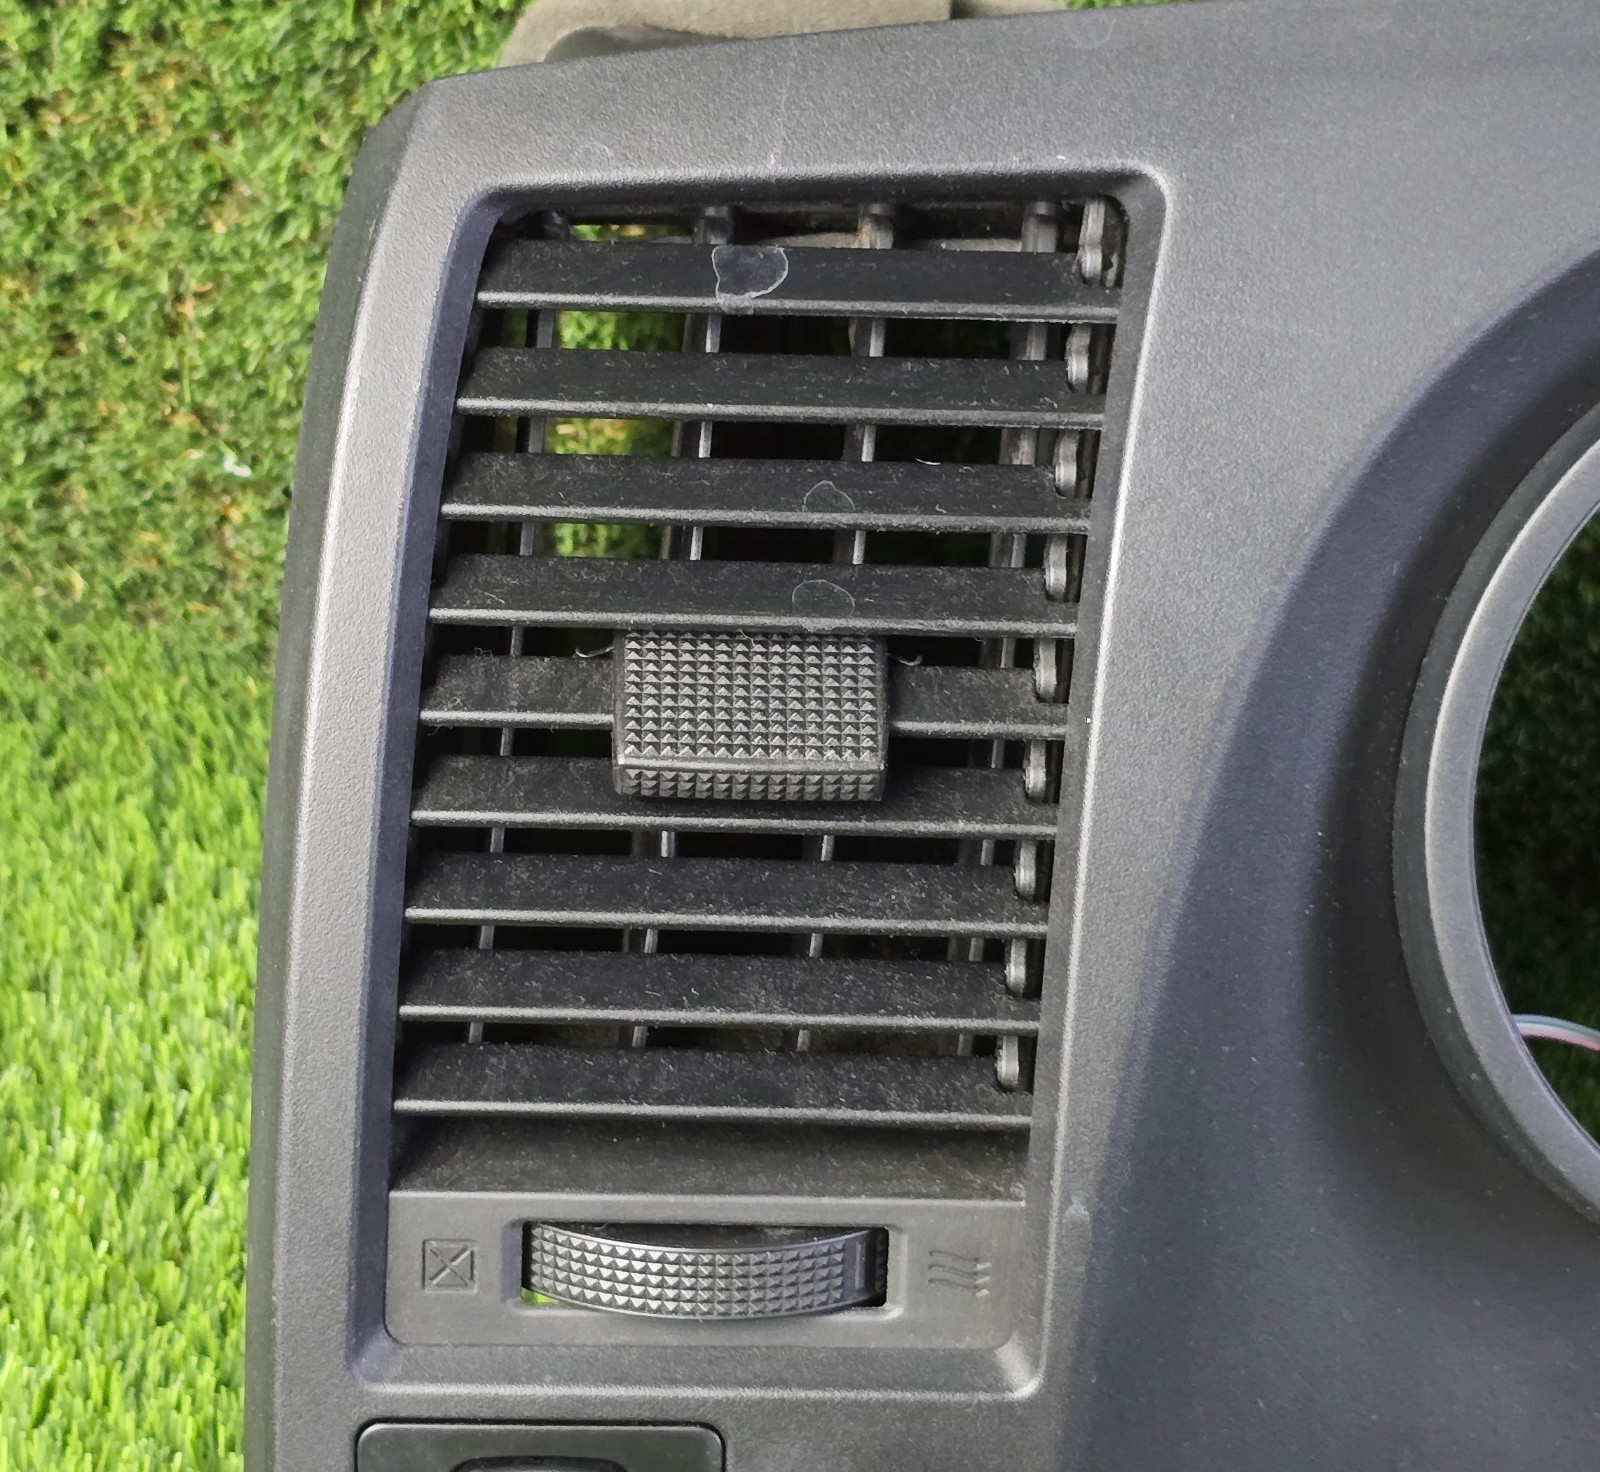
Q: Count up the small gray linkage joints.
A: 9